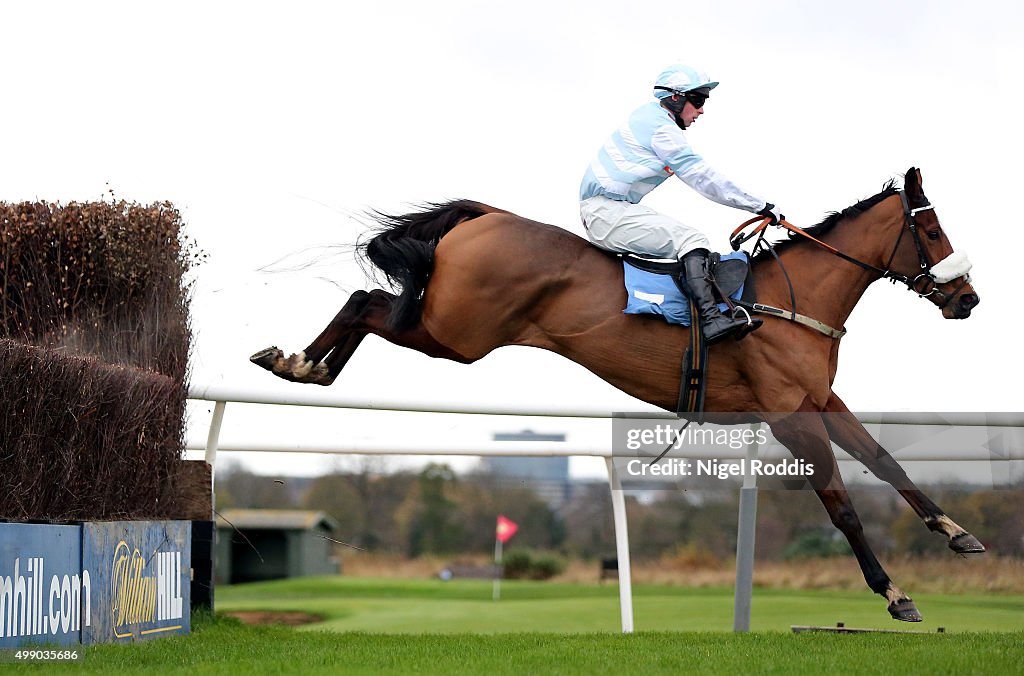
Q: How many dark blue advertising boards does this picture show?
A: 2